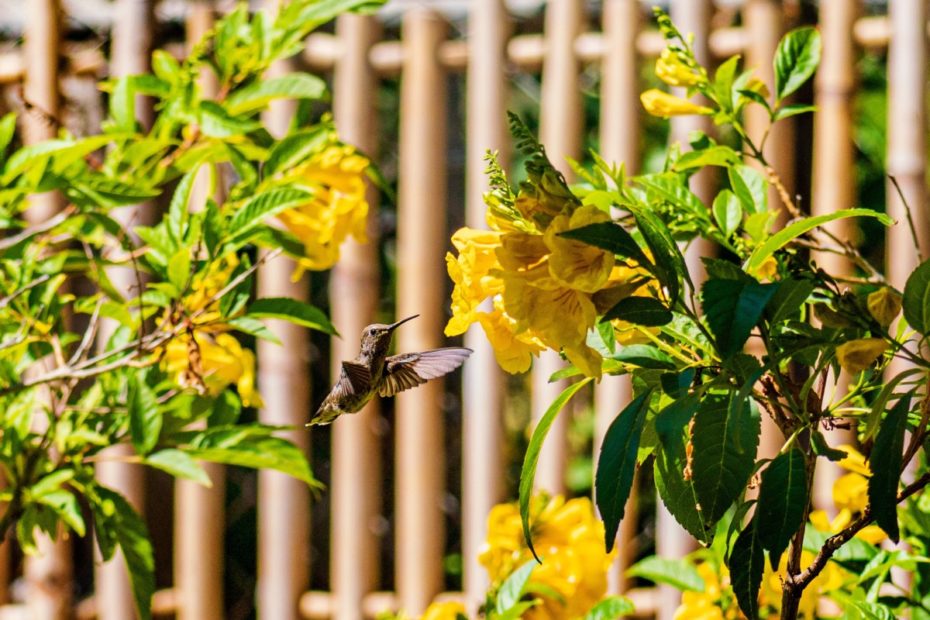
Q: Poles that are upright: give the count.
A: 13